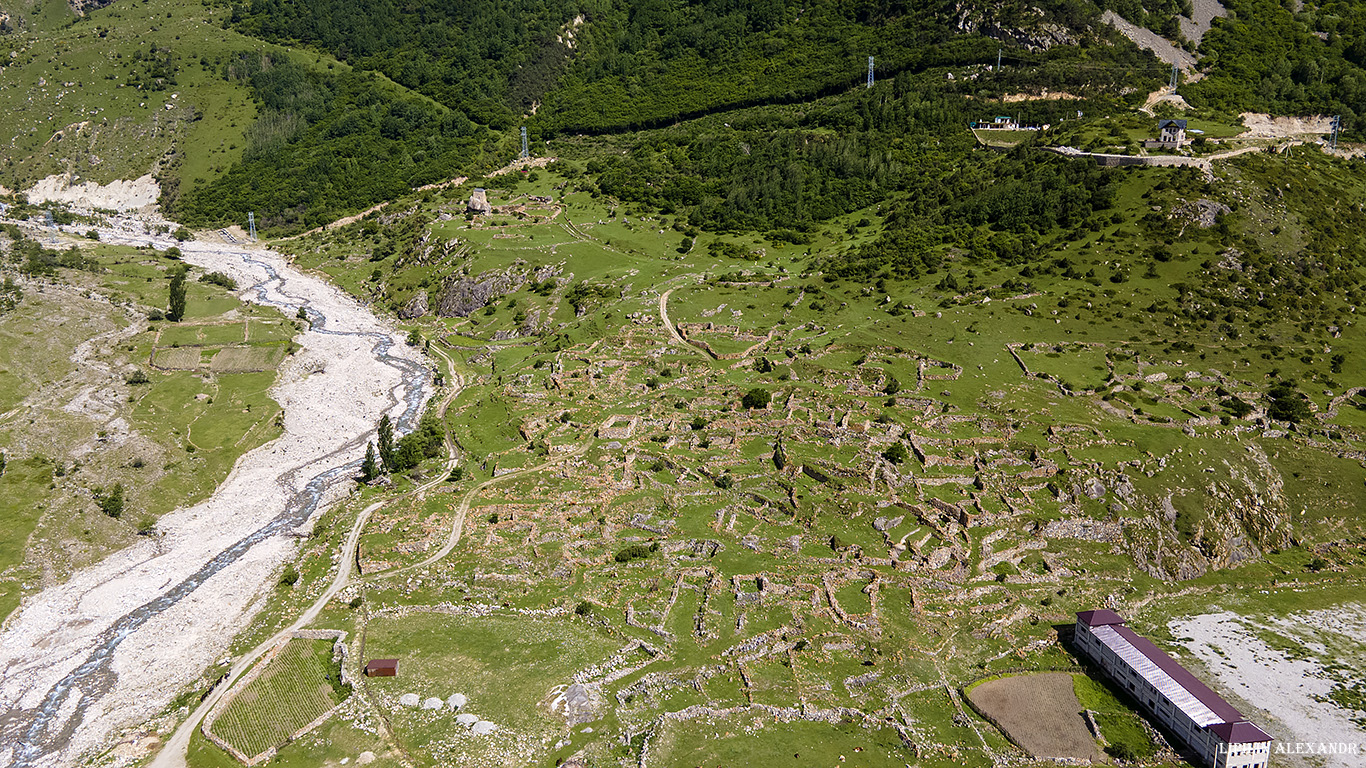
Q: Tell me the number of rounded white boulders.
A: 5